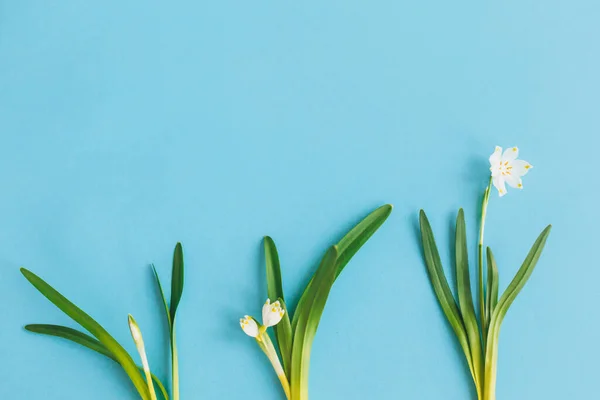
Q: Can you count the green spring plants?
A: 3